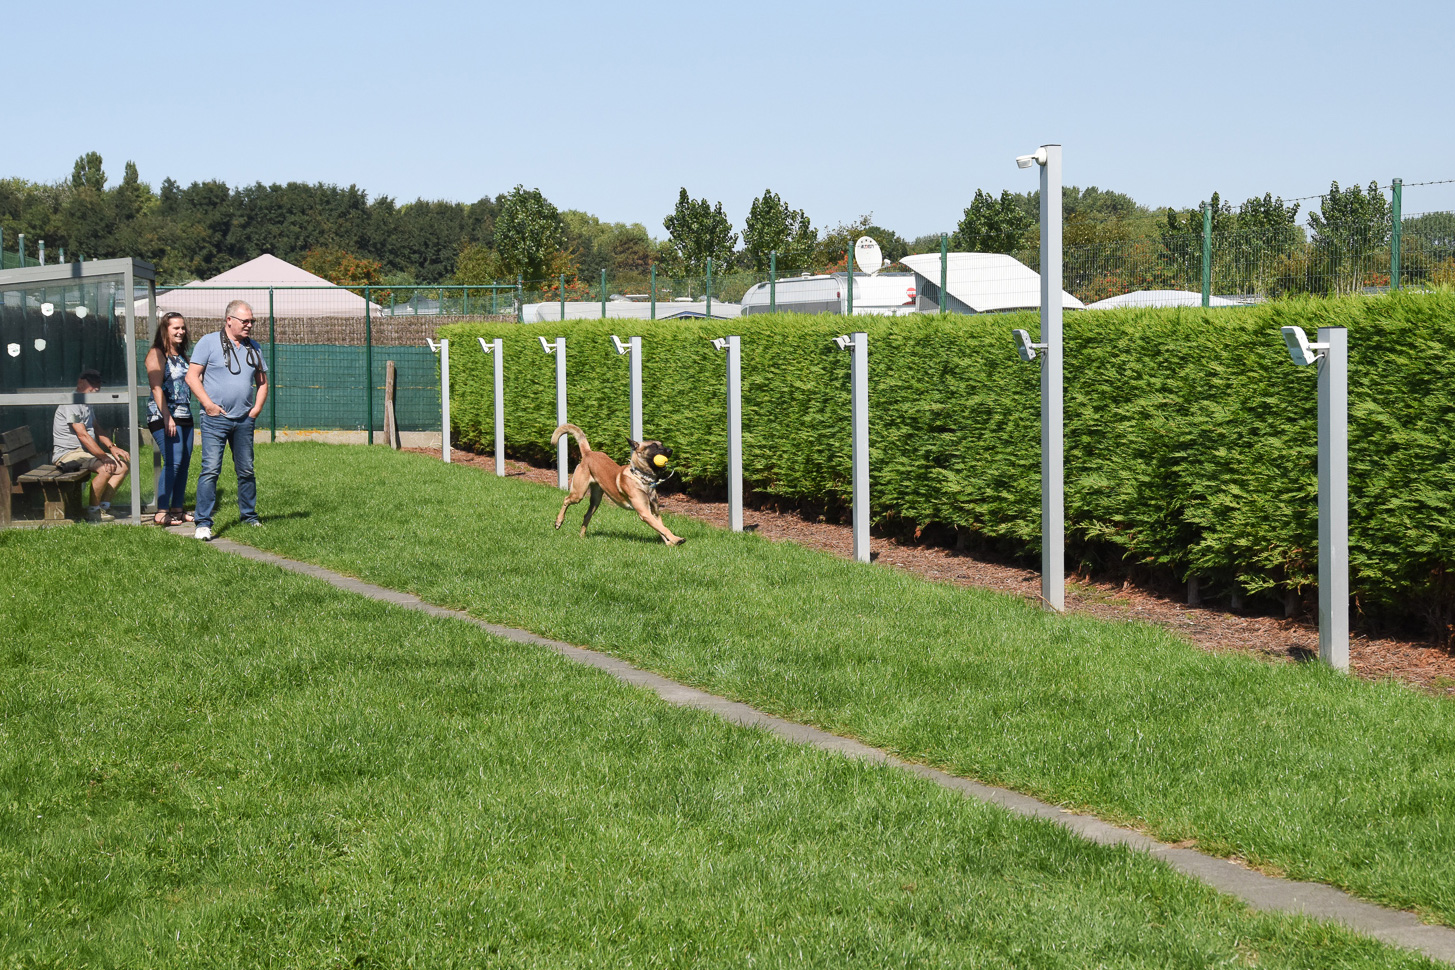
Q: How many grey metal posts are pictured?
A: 8